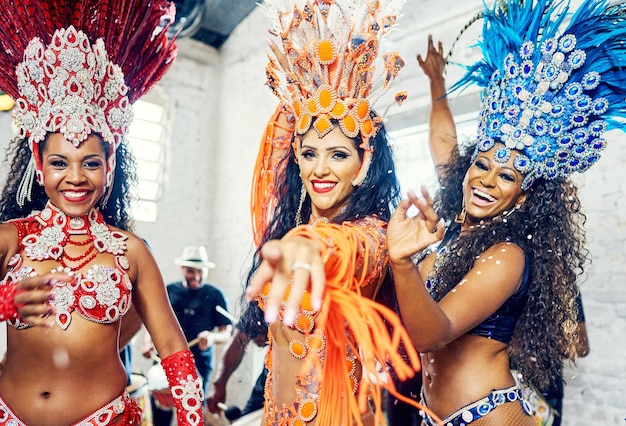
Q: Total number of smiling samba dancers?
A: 3